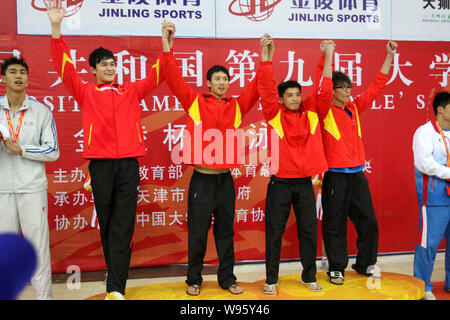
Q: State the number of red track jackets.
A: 4